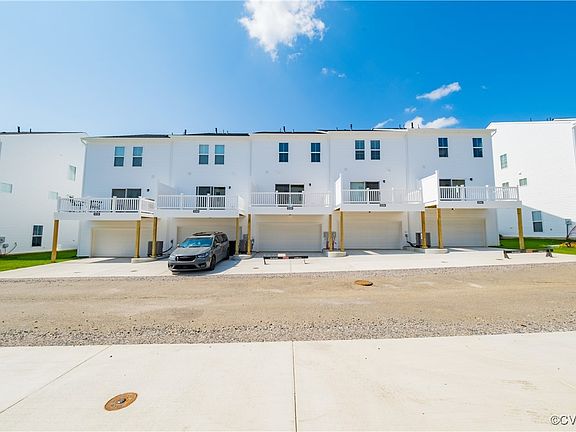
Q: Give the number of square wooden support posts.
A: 10